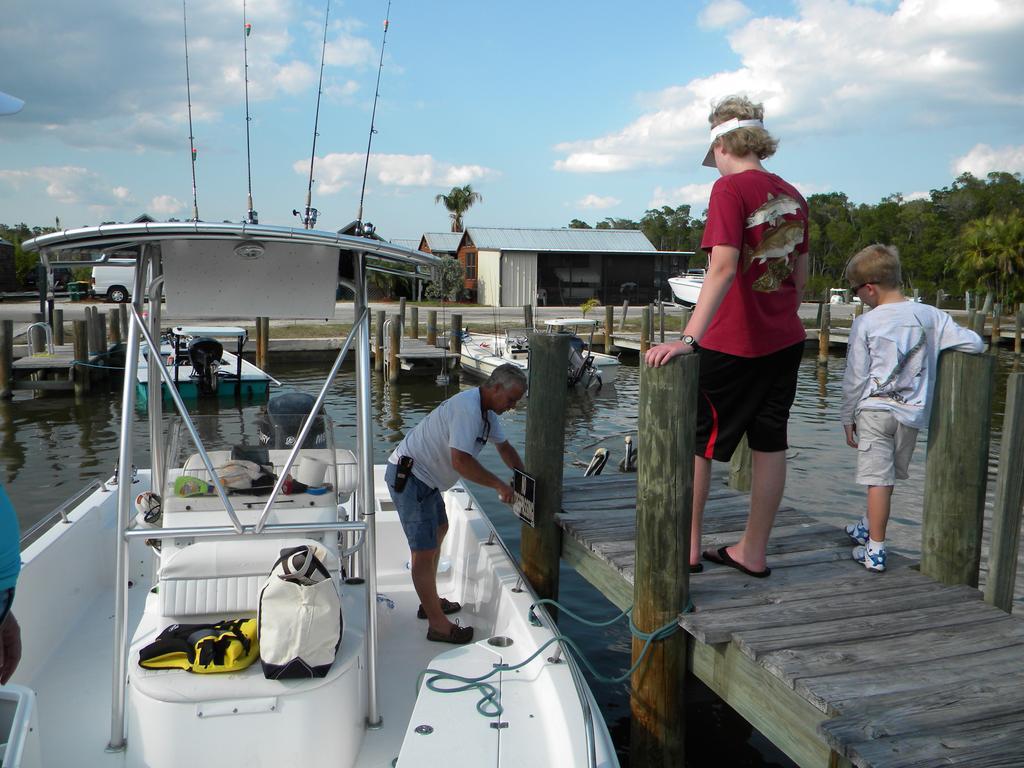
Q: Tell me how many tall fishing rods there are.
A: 4